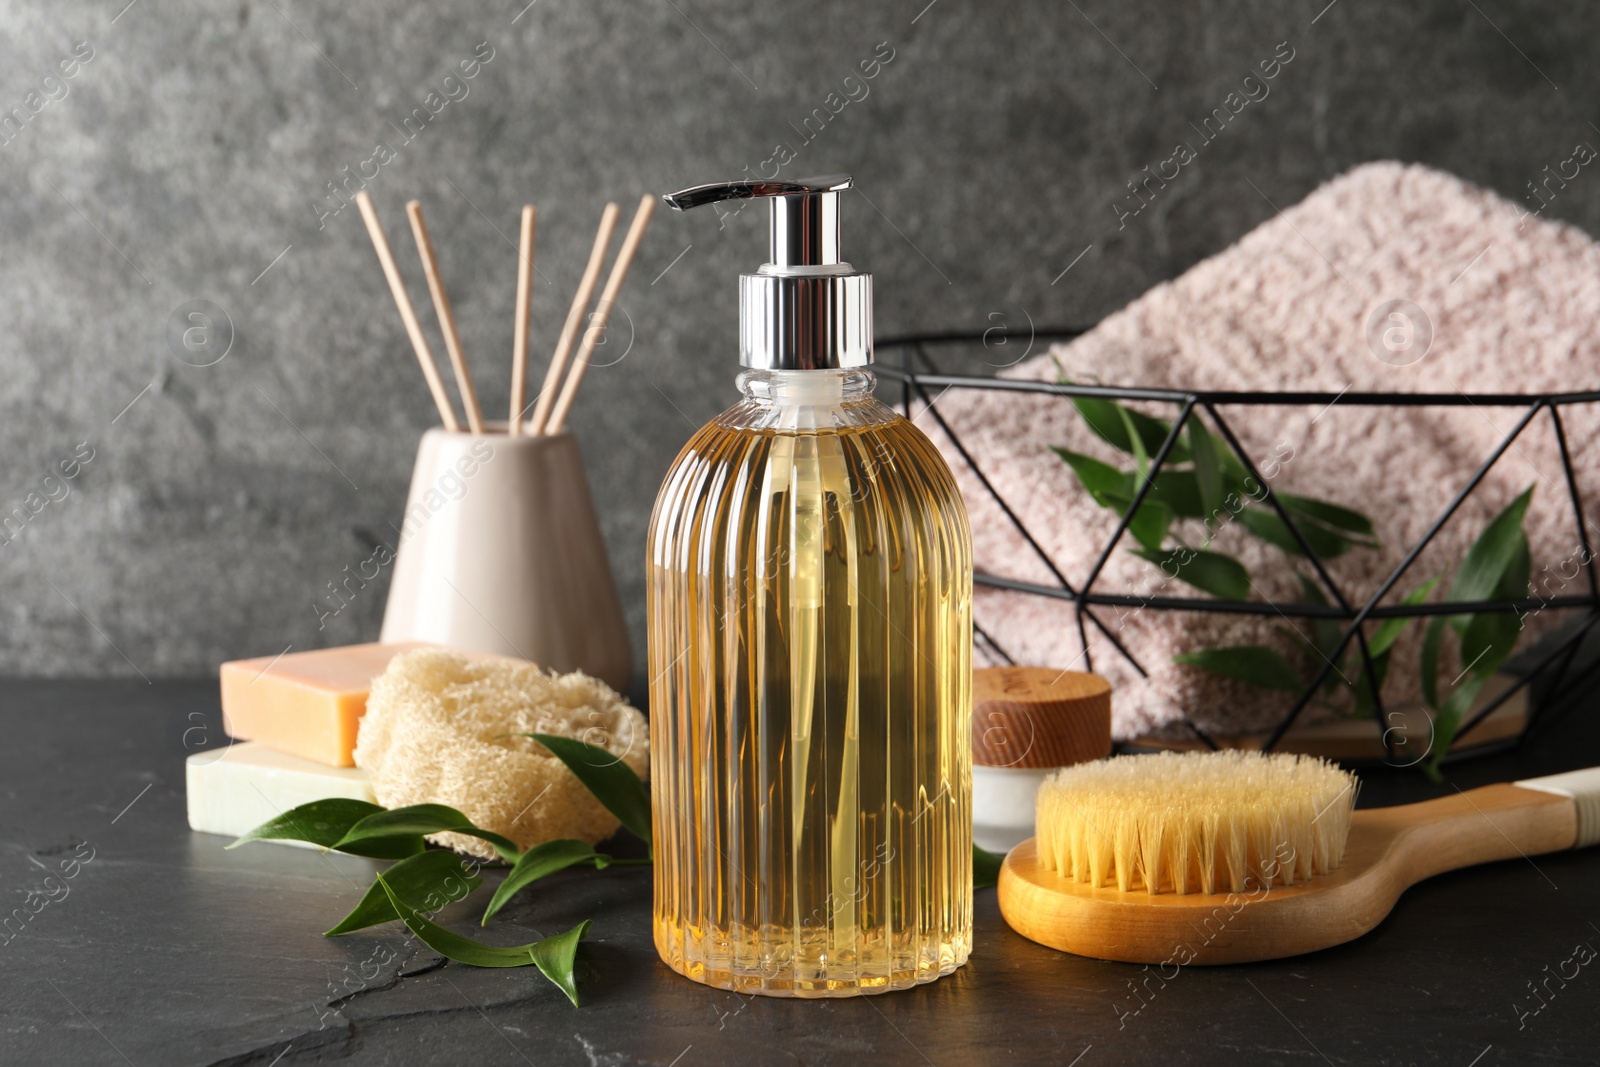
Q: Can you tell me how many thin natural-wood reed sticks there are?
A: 5